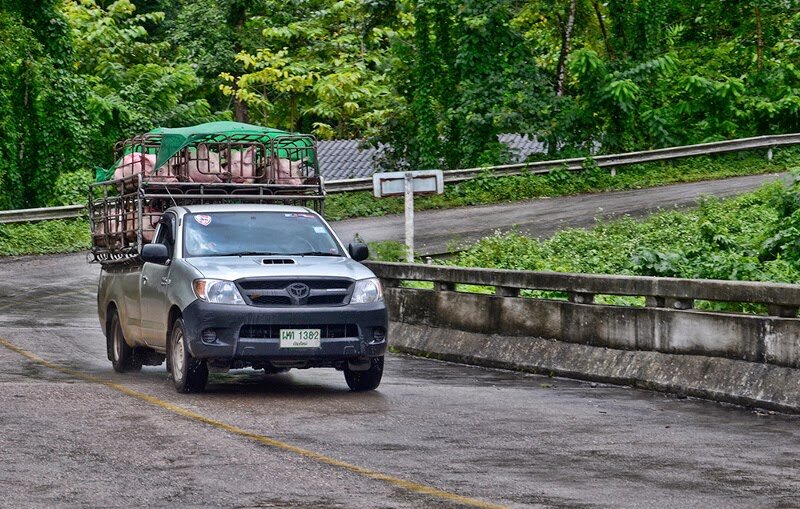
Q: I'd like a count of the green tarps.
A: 1